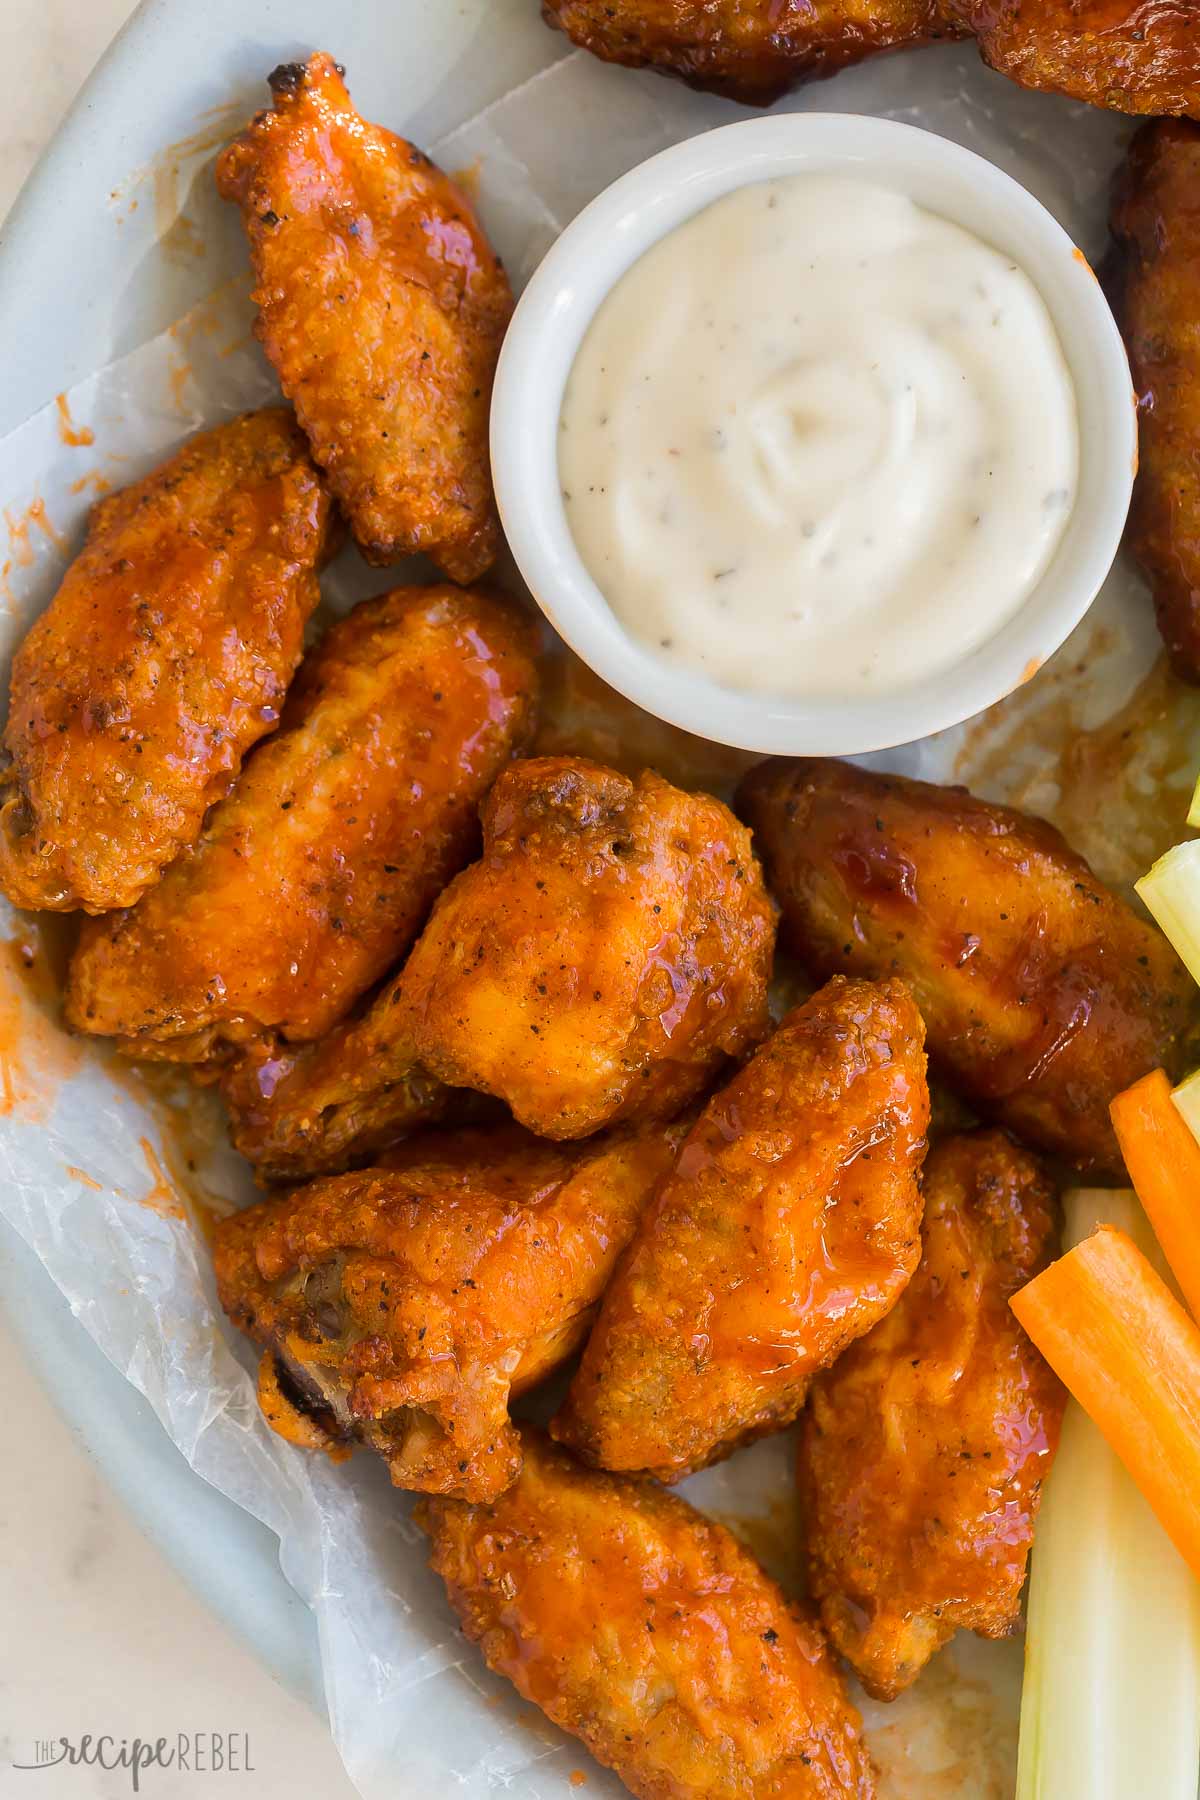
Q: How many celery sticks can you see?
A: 4